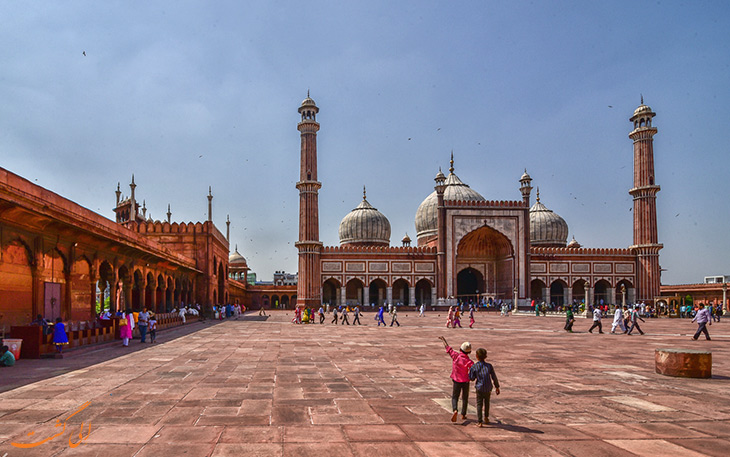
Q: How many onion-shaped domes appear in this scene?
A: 3